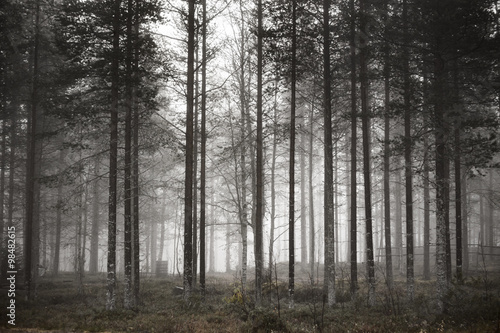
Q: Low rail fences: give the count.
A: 1